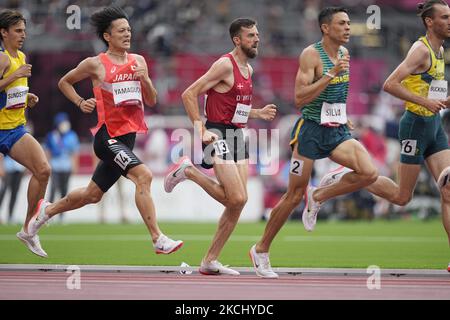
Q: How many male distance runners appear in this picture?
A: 5